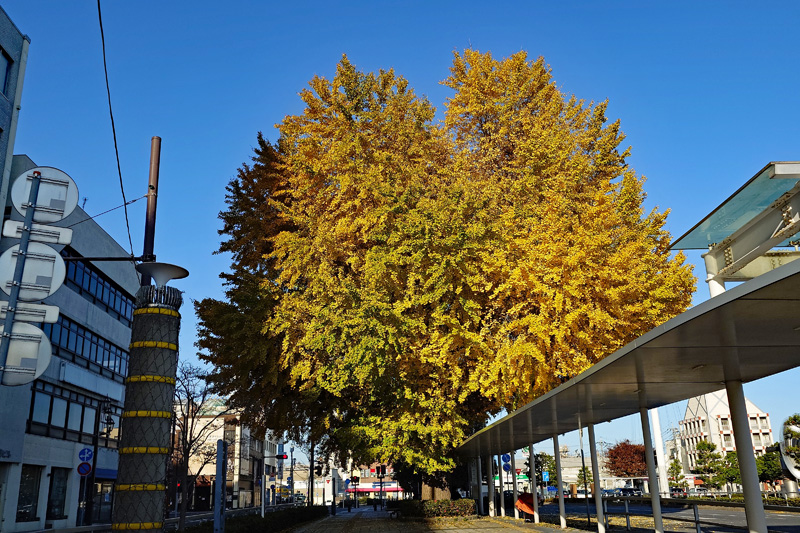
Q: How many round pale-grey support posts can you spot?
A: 9